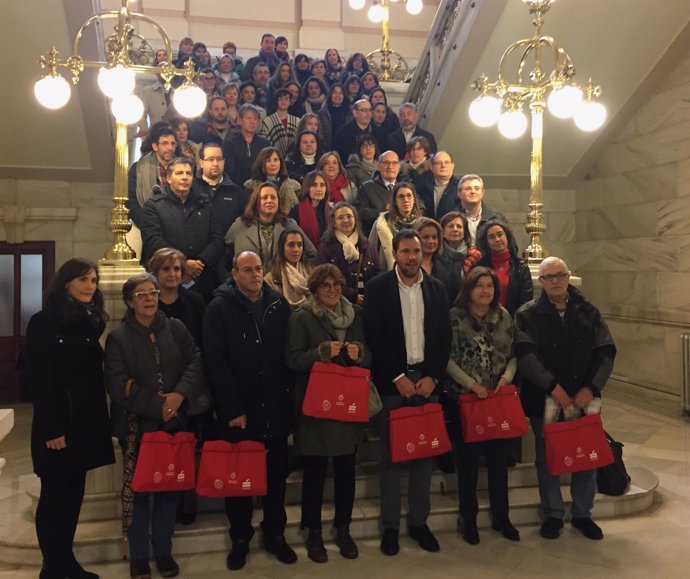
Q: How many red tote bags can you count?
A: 6